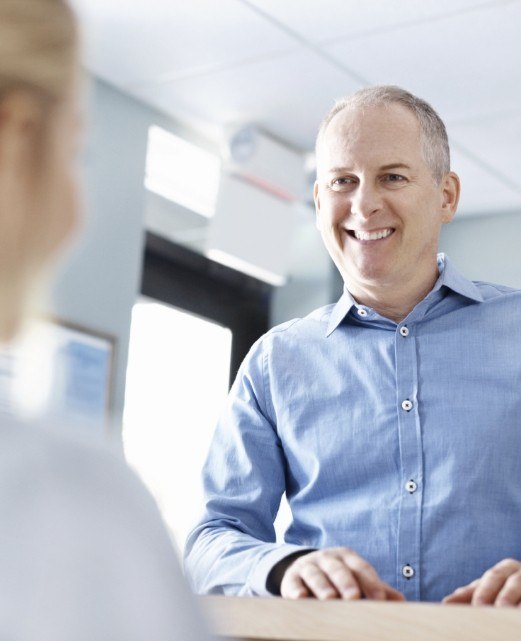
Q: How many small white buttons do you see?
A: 5